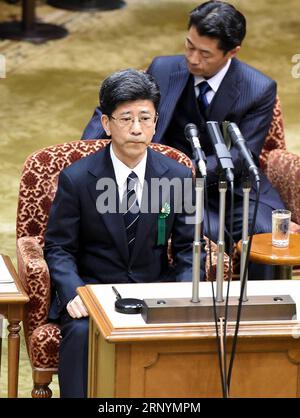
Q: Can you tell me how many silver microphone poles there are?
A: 3